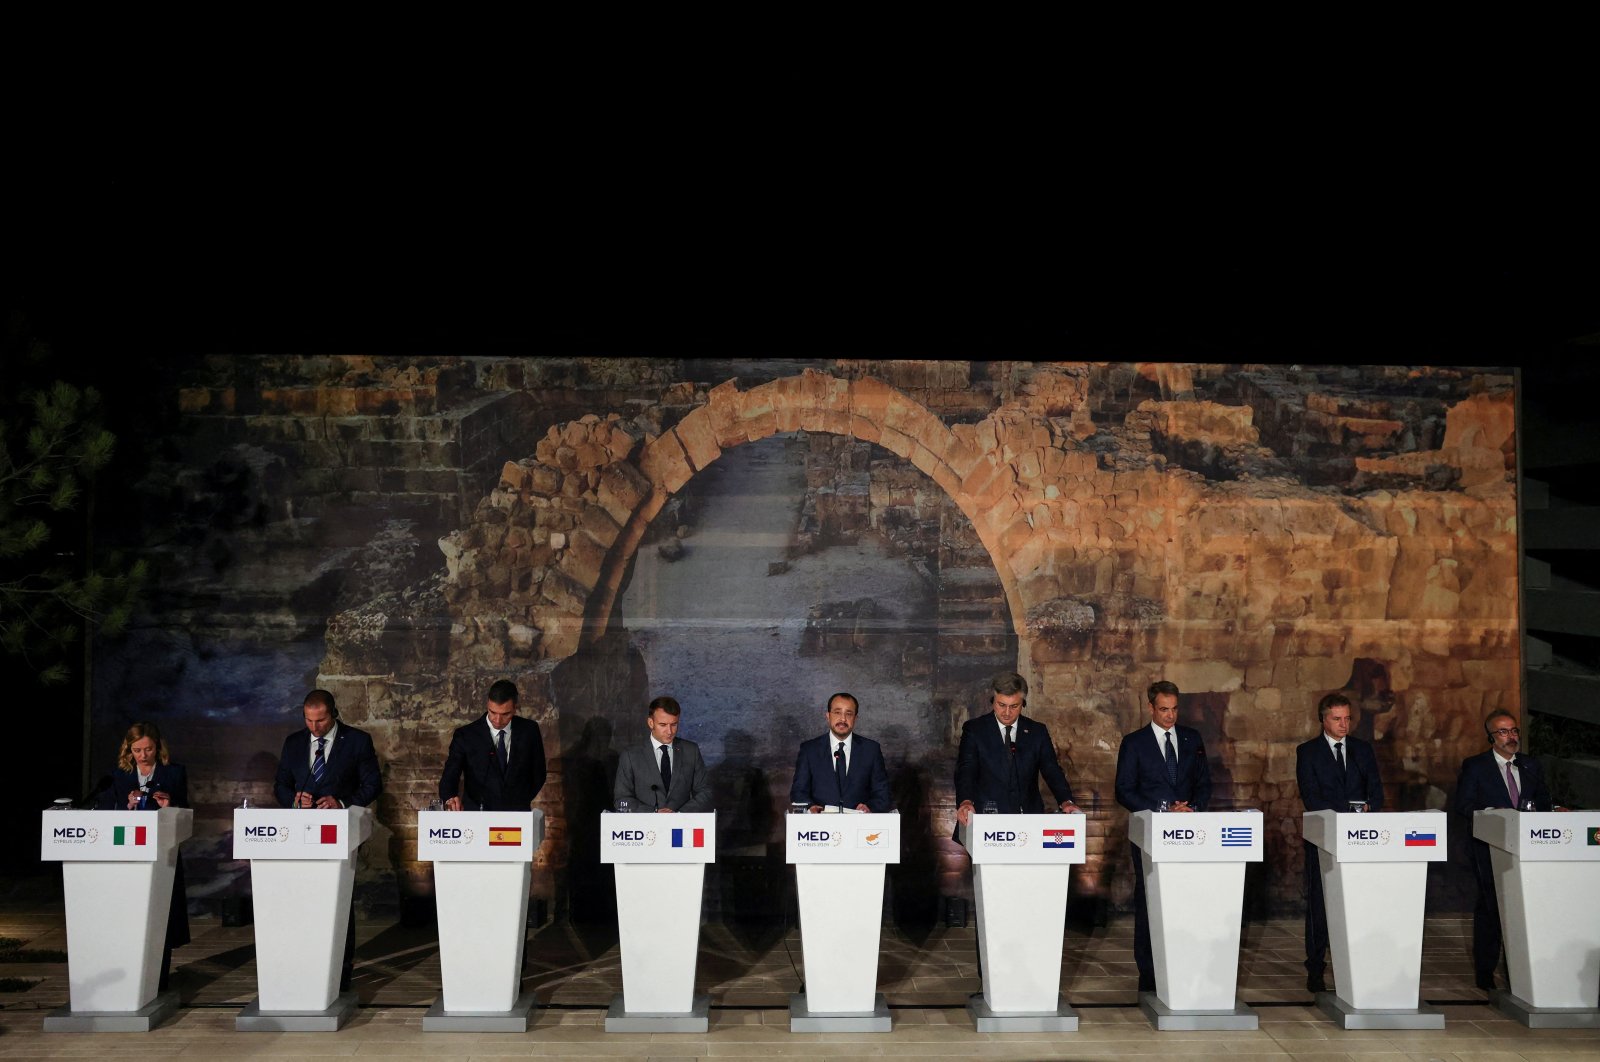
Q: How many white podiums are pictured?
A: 9